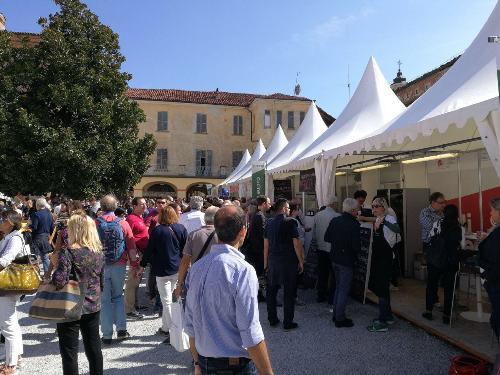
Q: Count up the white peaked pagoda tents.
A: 6